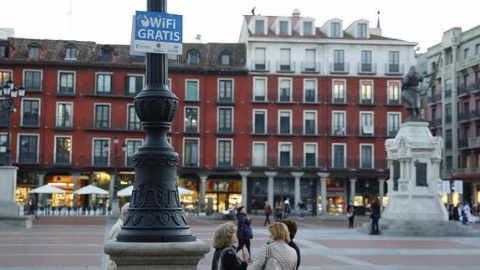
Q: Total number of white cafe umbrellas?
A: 4